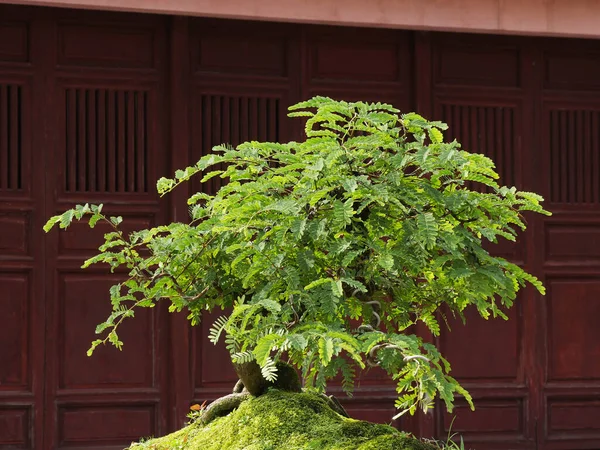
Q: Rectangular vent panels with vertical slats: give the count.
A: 5